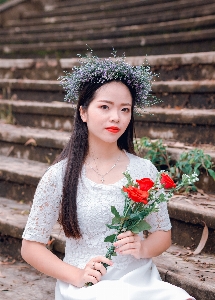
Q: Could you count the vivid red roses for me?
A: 3